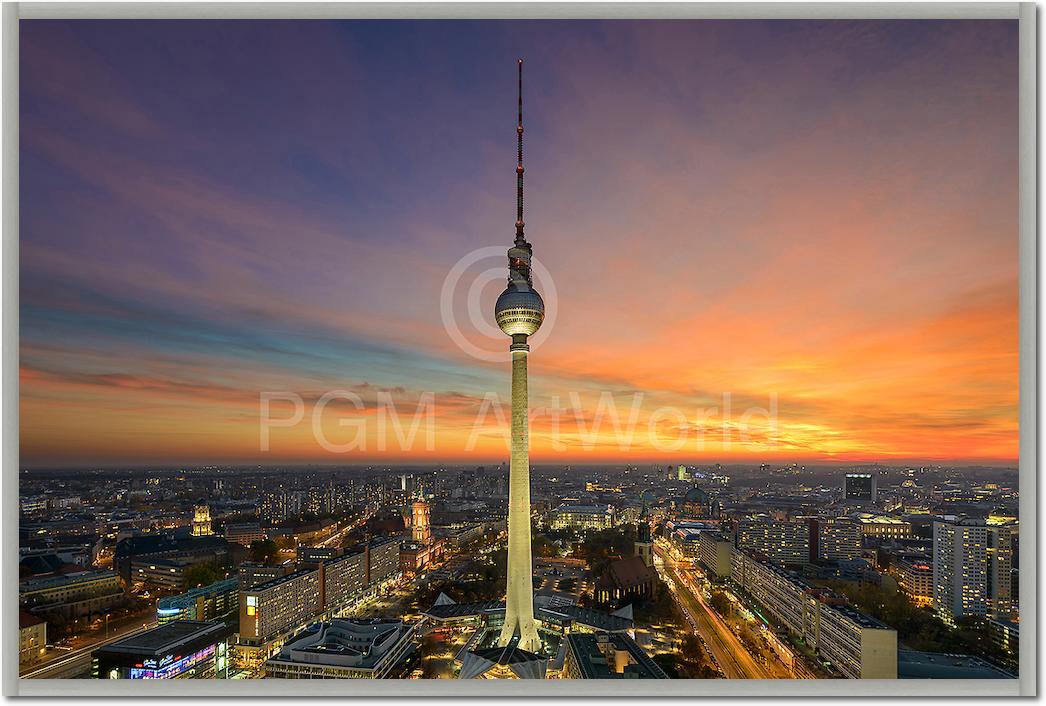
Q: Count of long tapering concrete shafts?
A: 1